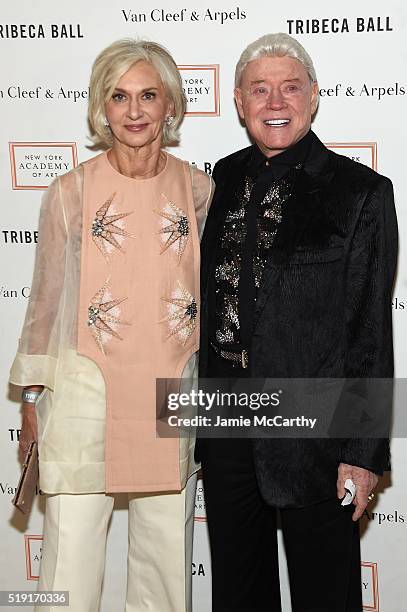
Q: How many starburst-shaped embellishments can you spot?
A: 4